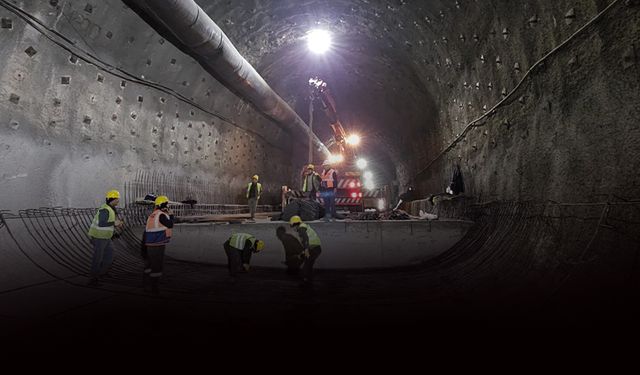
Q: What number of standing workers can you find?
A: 5